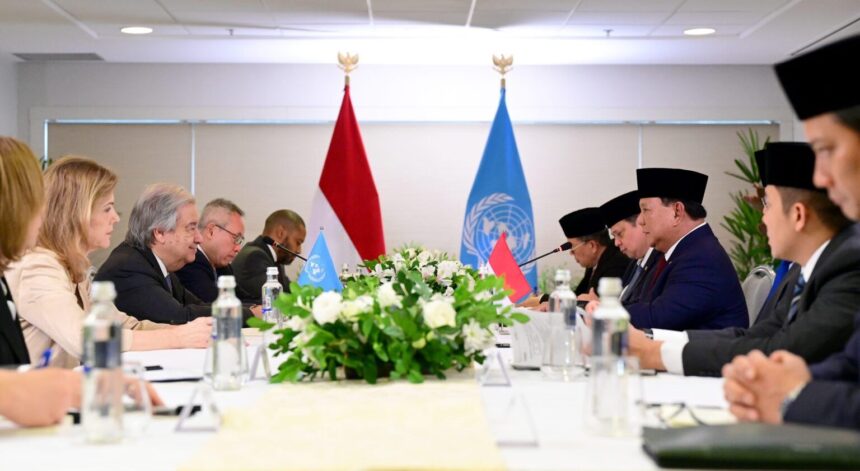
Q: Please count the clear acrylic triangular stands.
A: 4